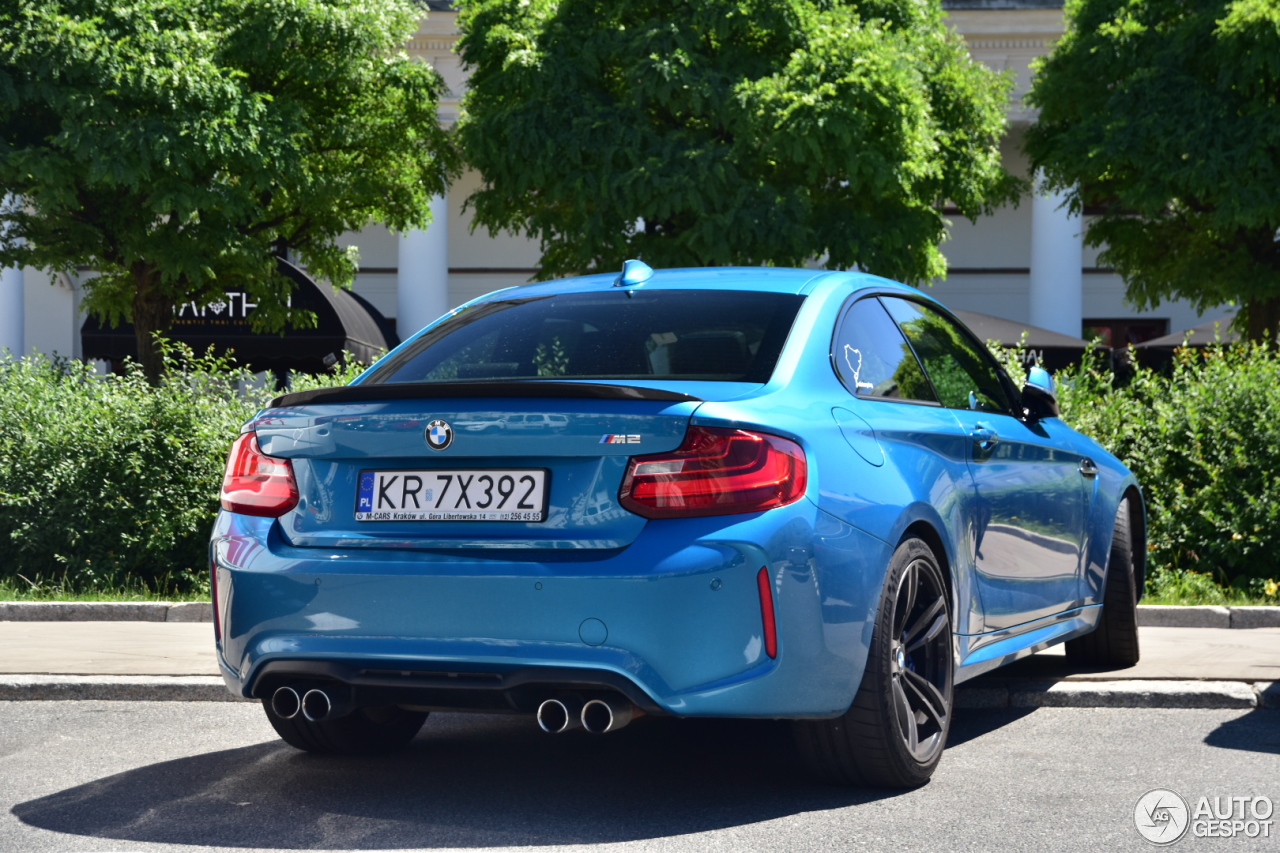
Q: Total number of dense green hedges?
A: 2